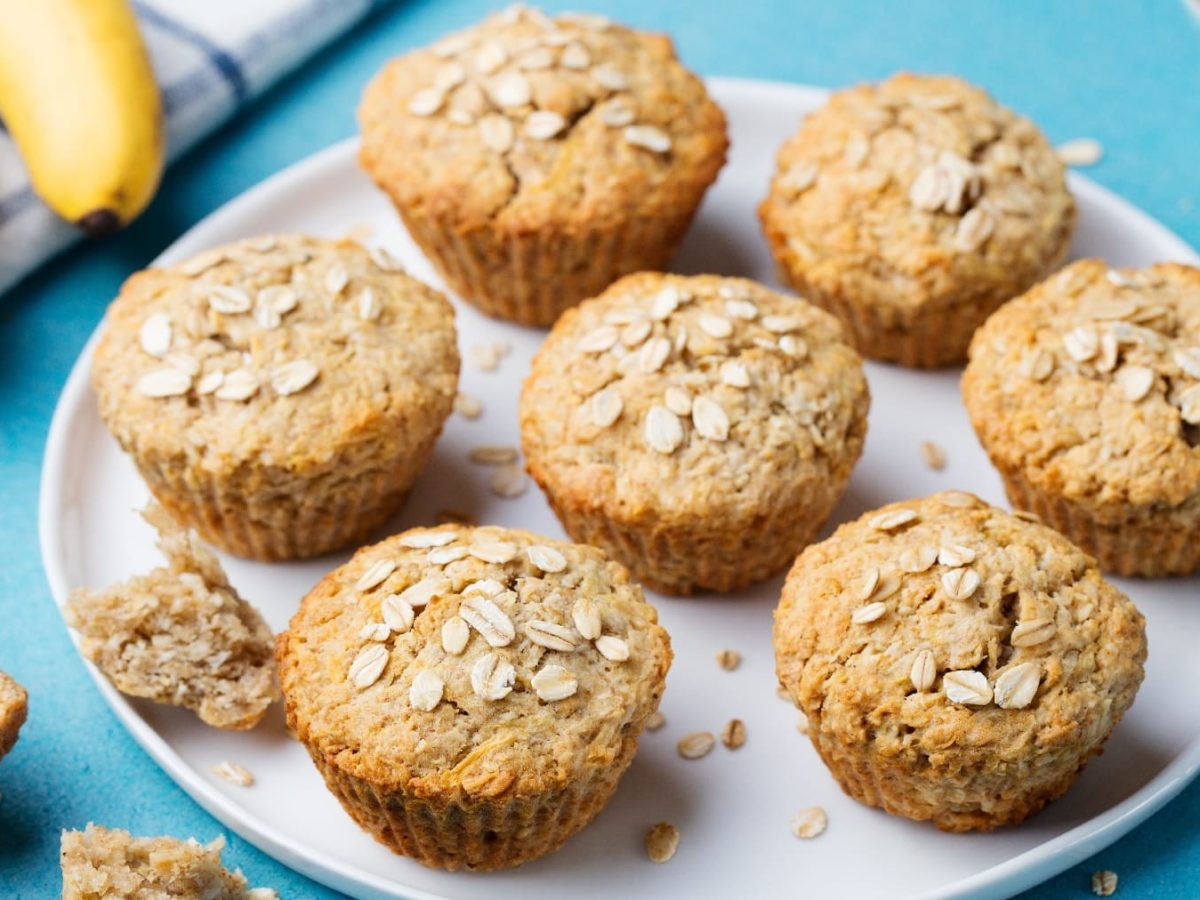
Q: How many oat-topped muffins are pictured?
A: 7